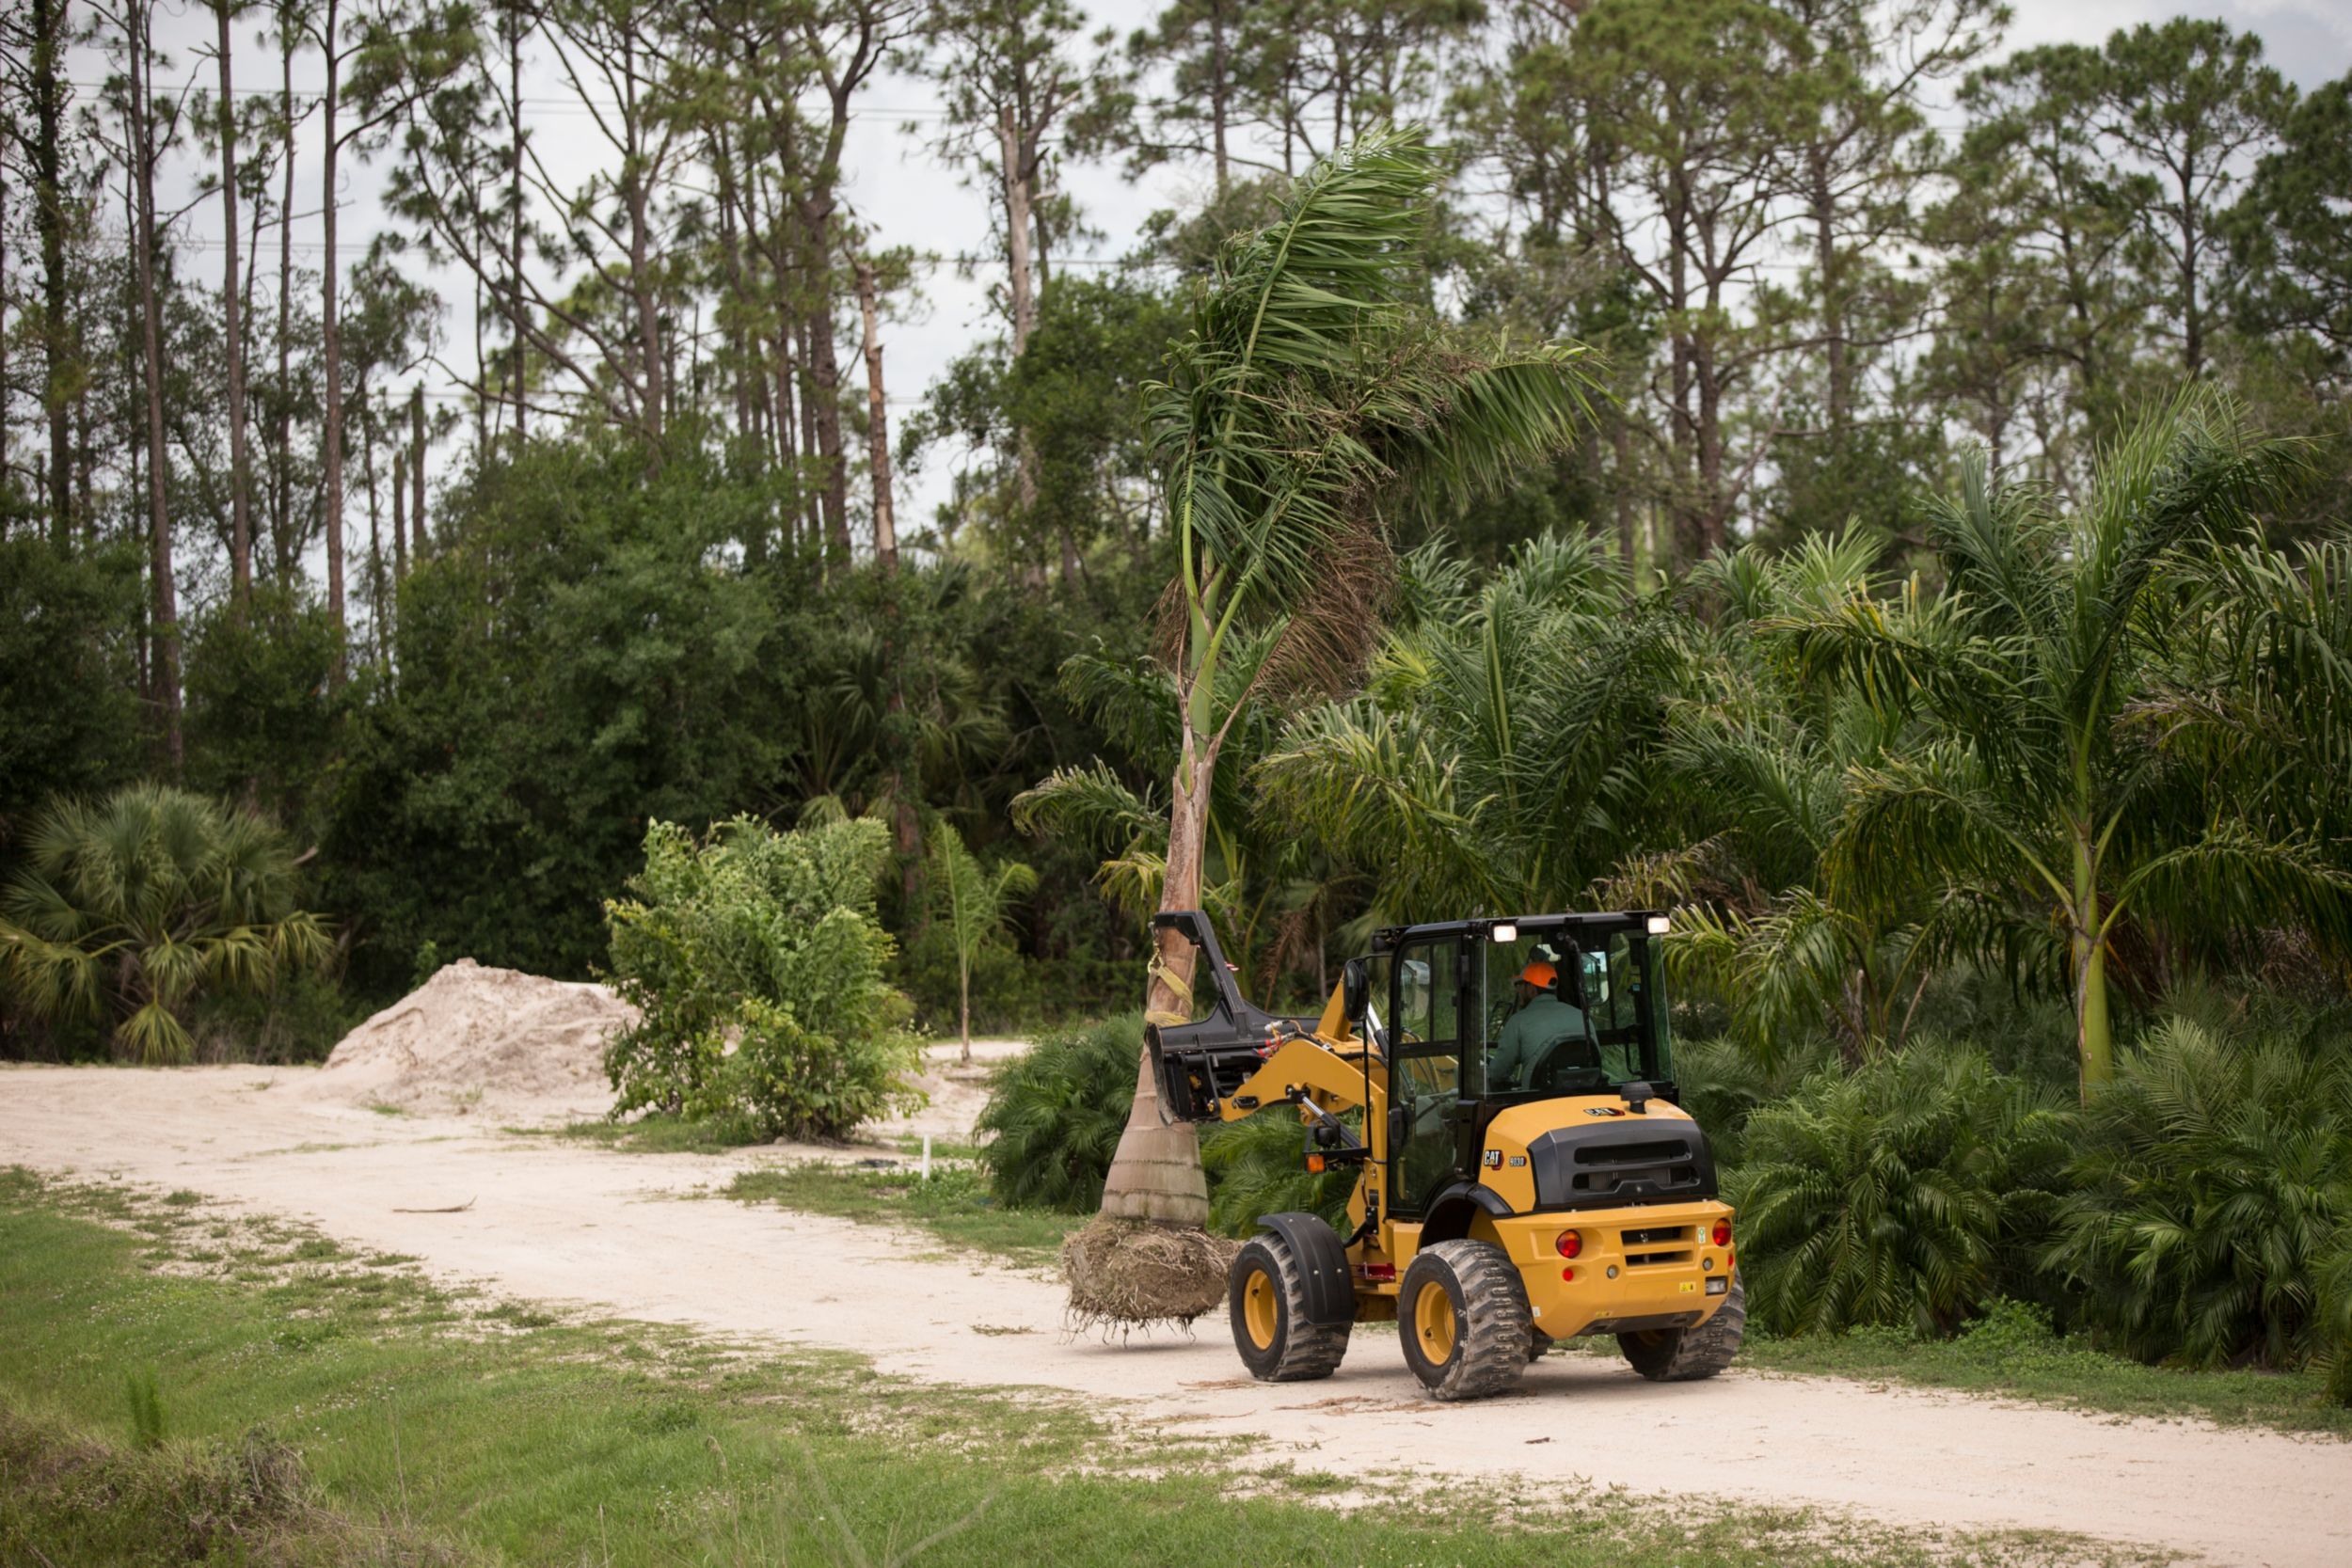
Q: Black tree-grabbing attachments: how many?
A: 1